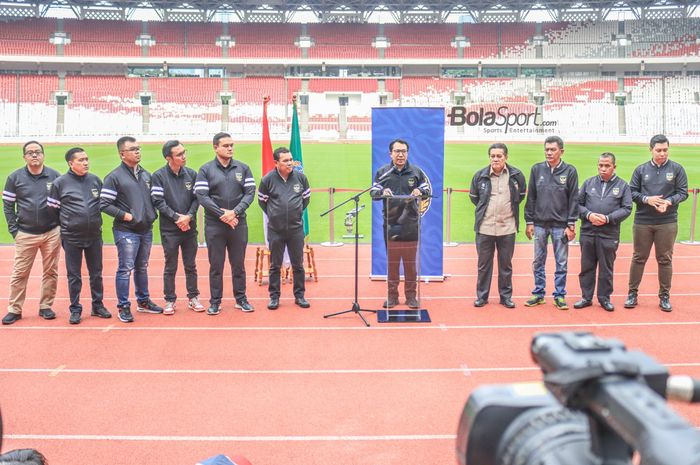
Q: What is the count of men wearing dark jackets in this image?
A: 11